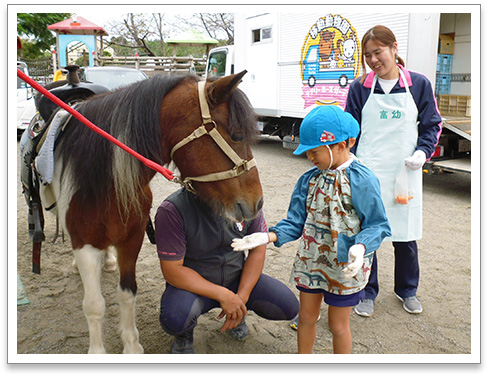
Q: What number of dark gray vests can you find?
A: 1